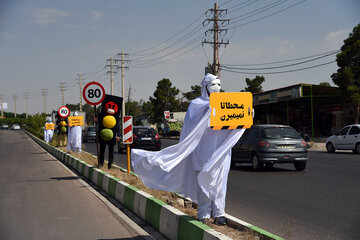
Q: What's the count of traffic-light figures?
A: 2